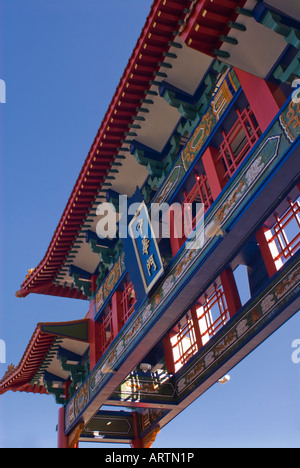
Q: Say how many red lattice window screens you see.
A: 7